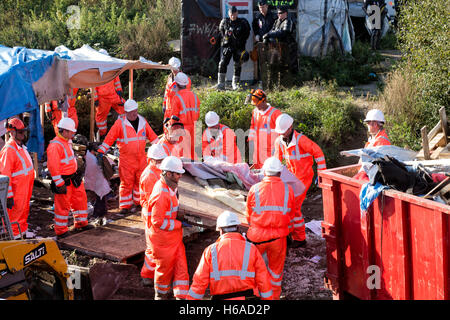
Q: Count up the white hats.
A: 11